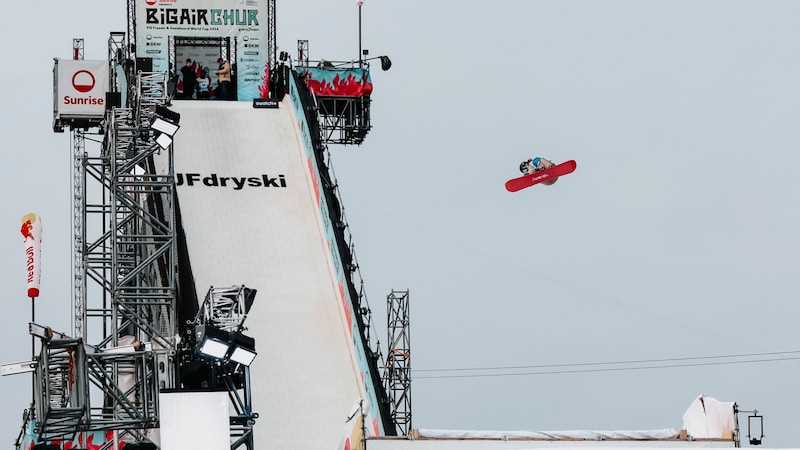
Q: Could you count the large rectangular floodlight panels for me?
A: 4